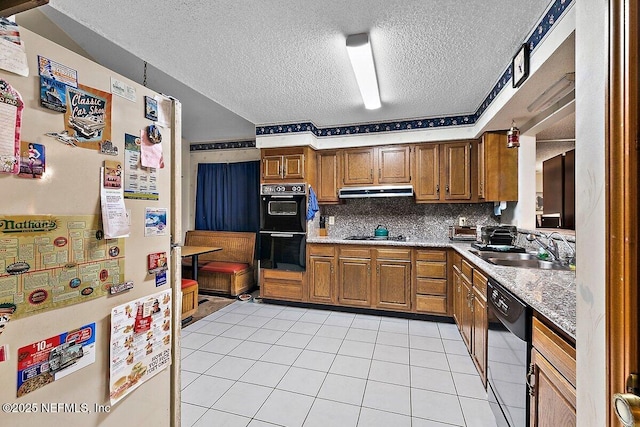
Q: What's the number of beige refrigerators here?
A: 1